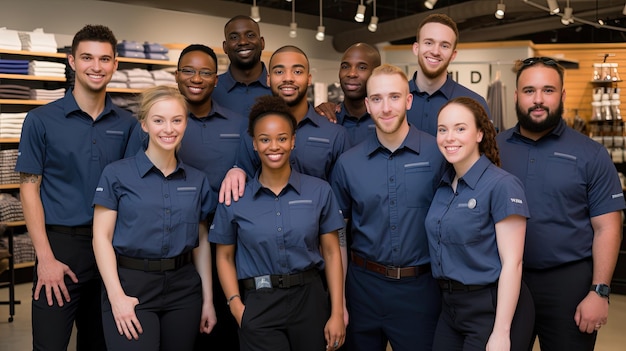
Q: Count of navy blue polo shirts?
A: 11